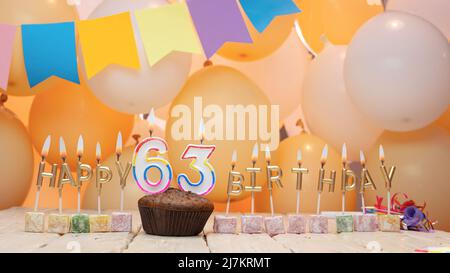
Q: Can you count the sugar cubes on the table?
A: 13